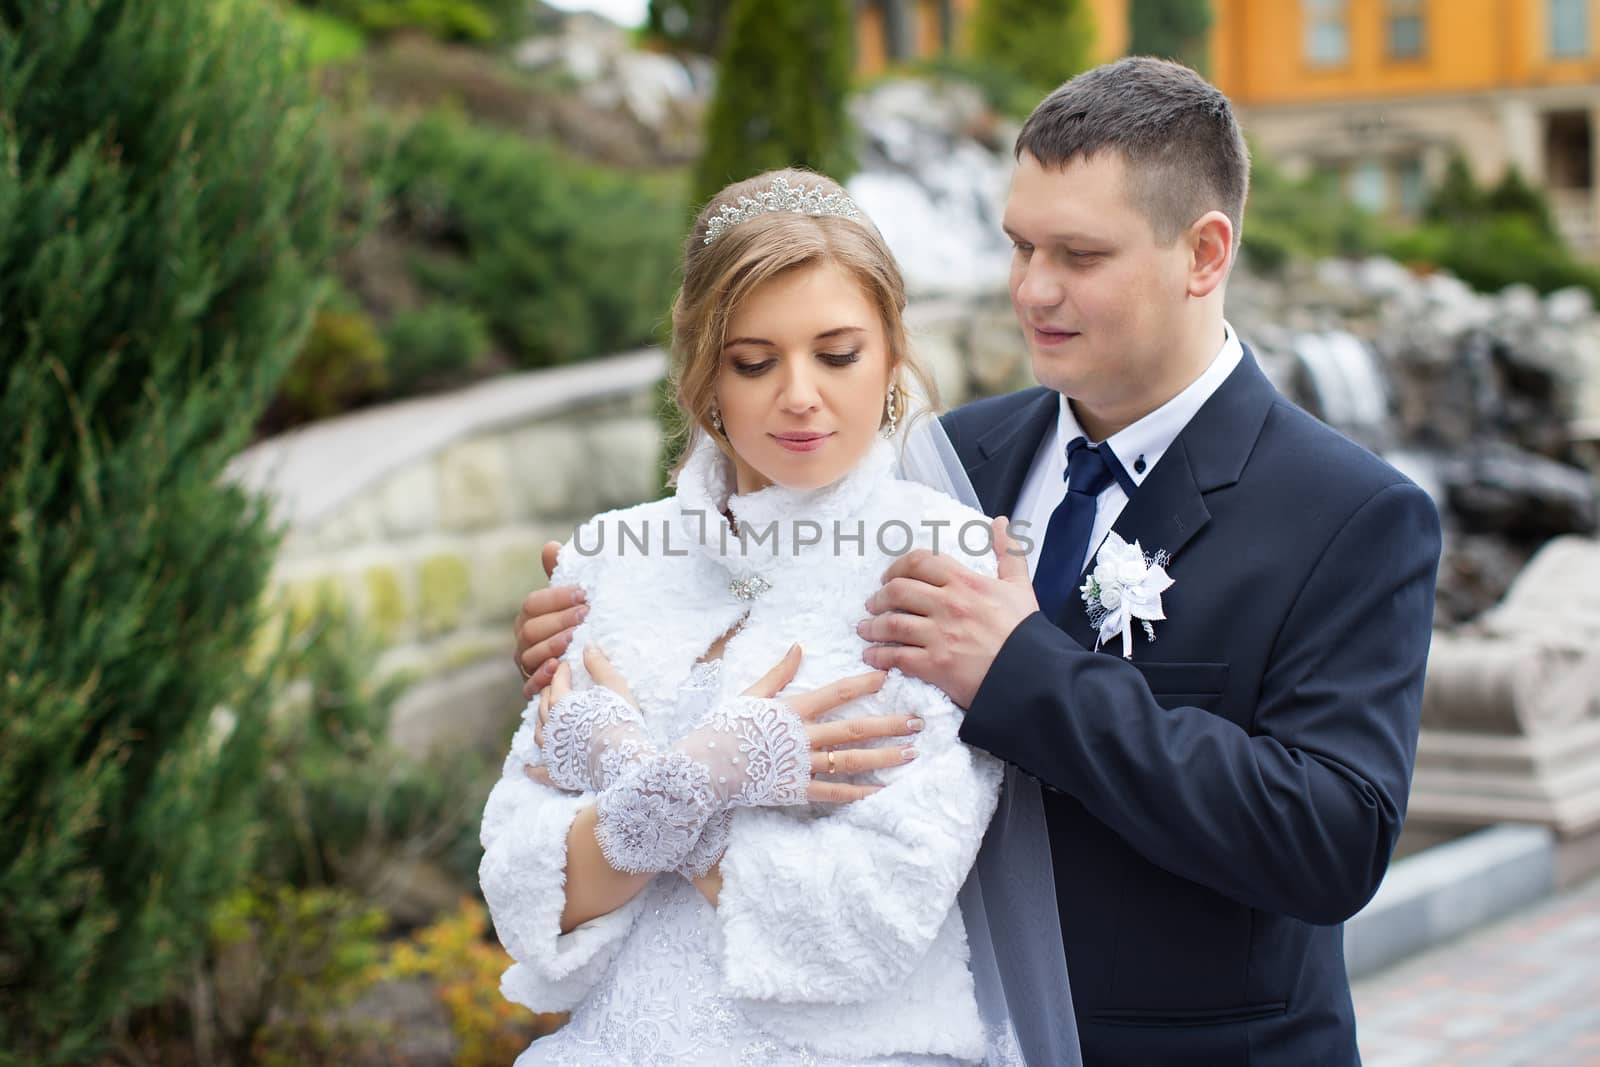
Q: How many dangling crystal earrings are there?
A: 2